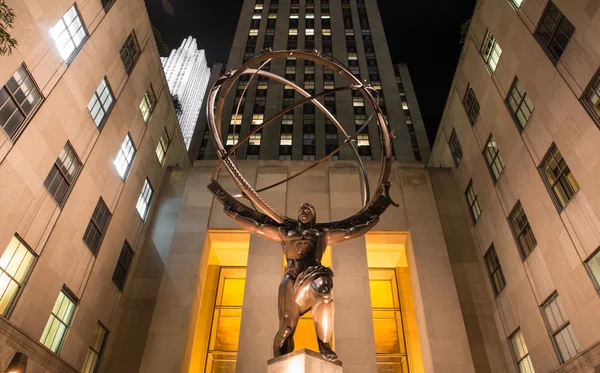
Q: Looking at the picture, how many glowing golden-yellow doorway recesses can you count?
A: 3